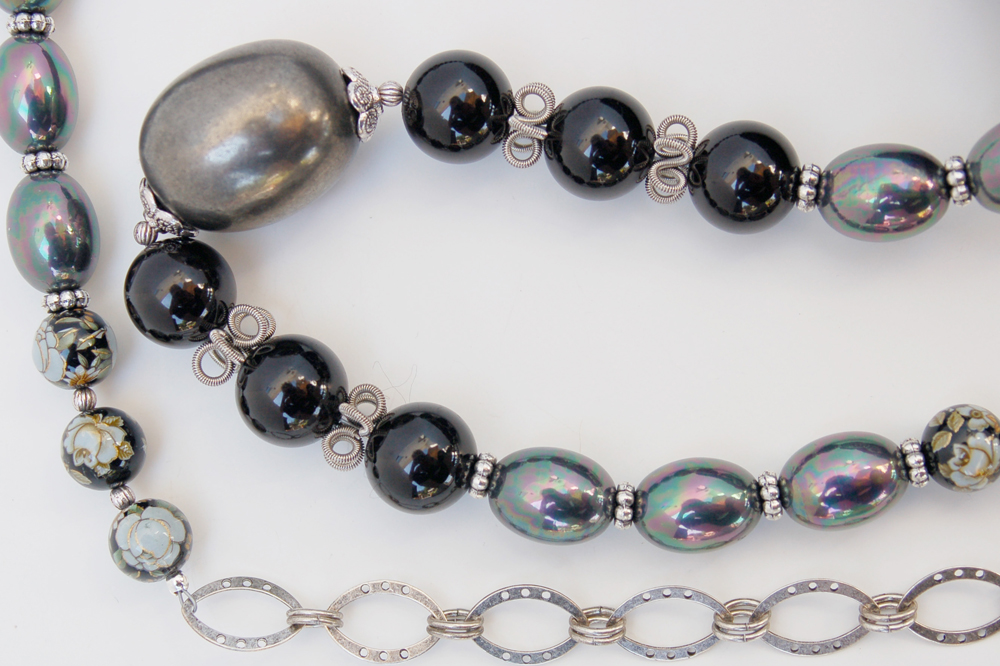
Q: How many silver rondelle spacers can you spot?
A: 9